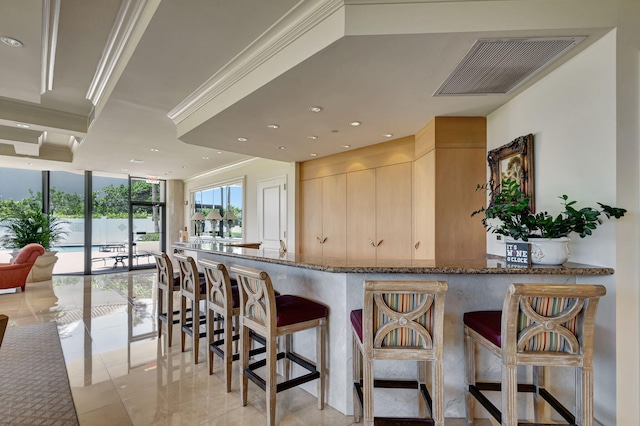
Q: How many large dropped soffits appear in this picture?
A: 1